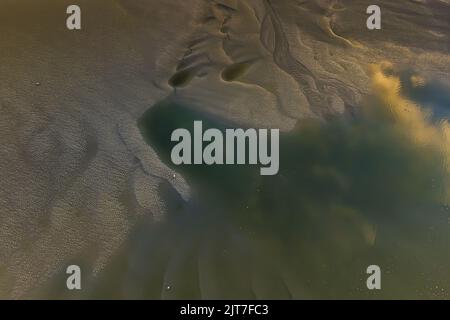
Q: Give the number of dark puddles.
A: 2